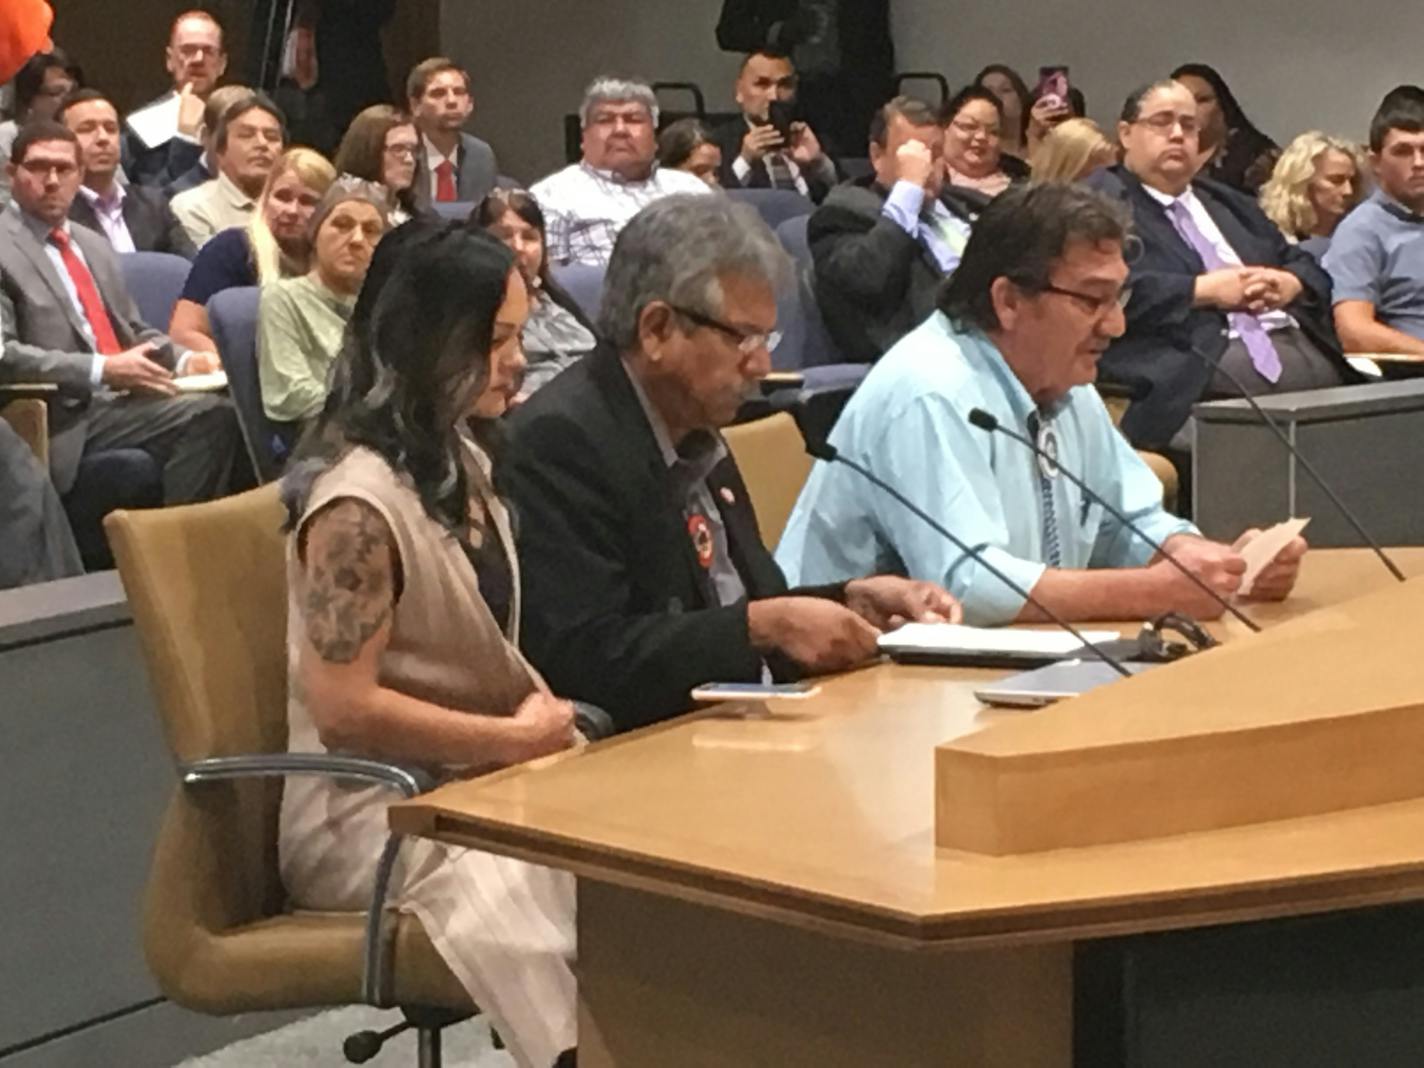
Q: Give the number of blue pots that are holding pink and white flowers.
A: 0